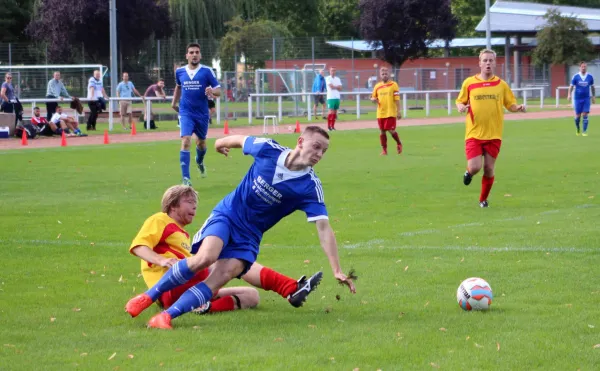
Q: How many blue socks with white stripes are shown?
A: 2